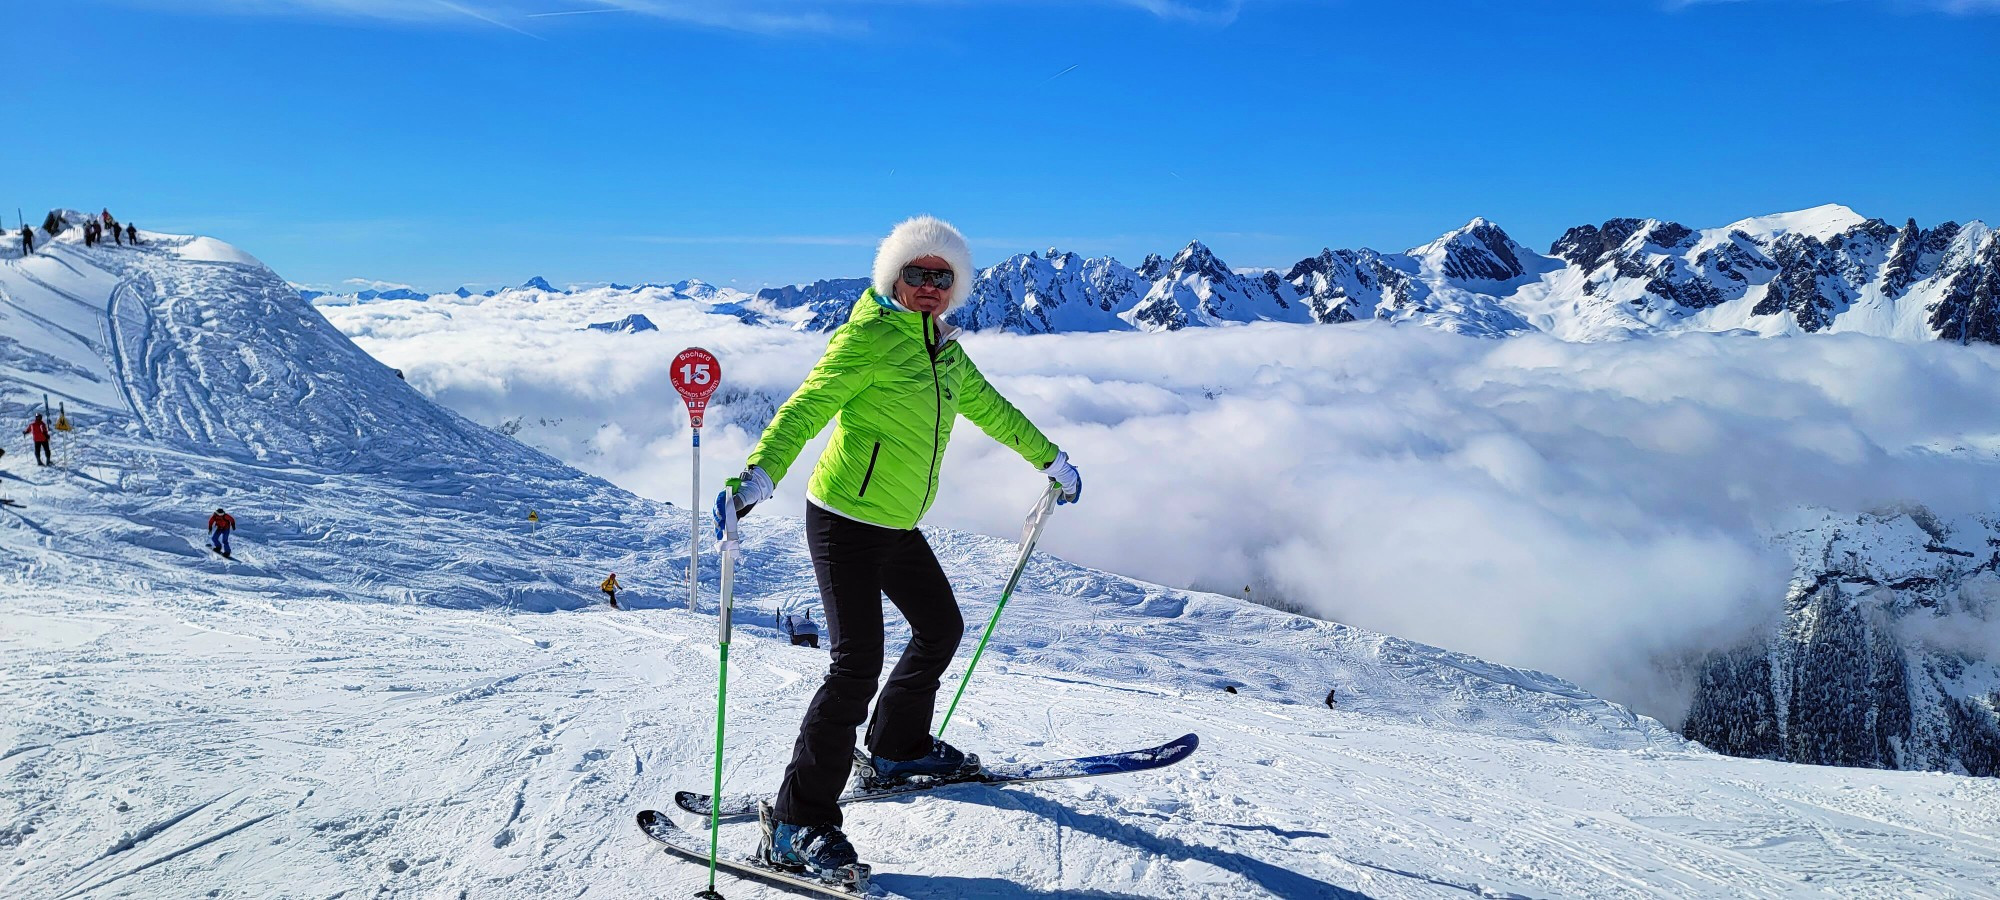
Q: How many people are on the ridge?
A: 6